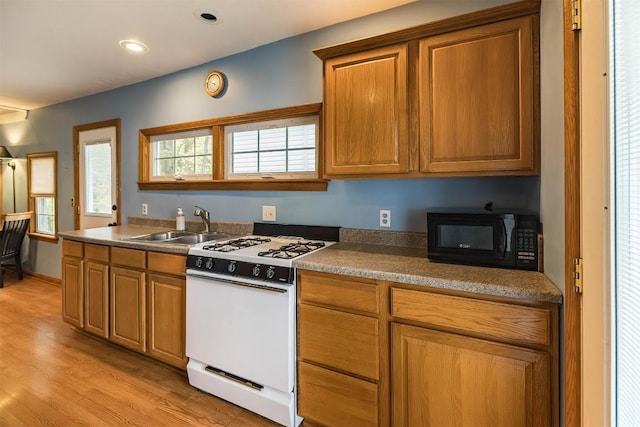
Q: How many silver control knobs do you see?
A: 5